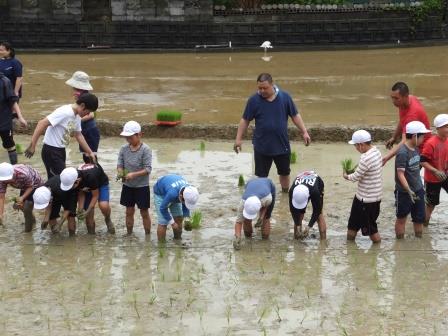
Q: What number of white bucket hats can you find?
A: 1